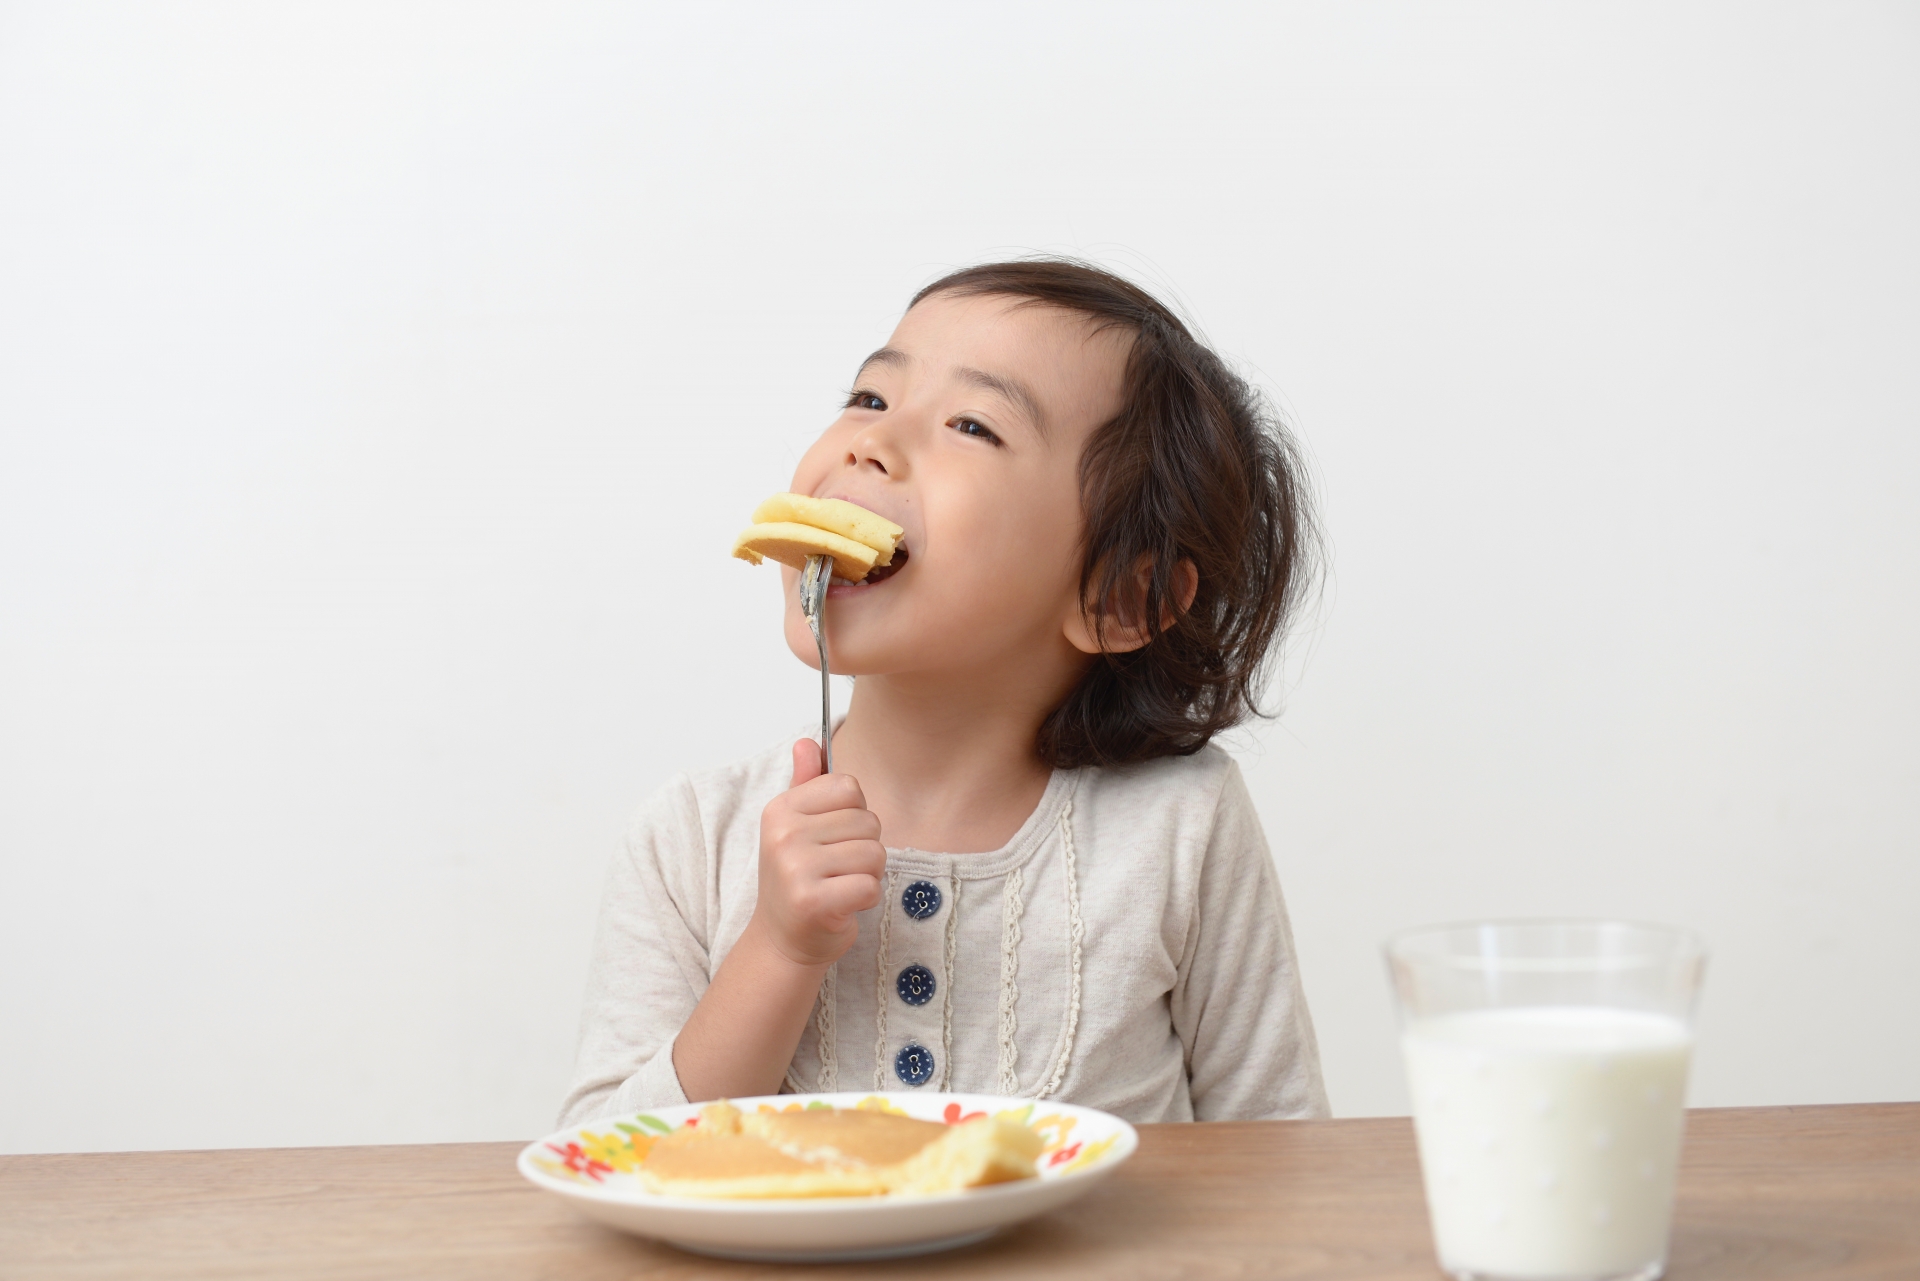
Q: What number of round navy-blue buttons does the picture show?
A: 3